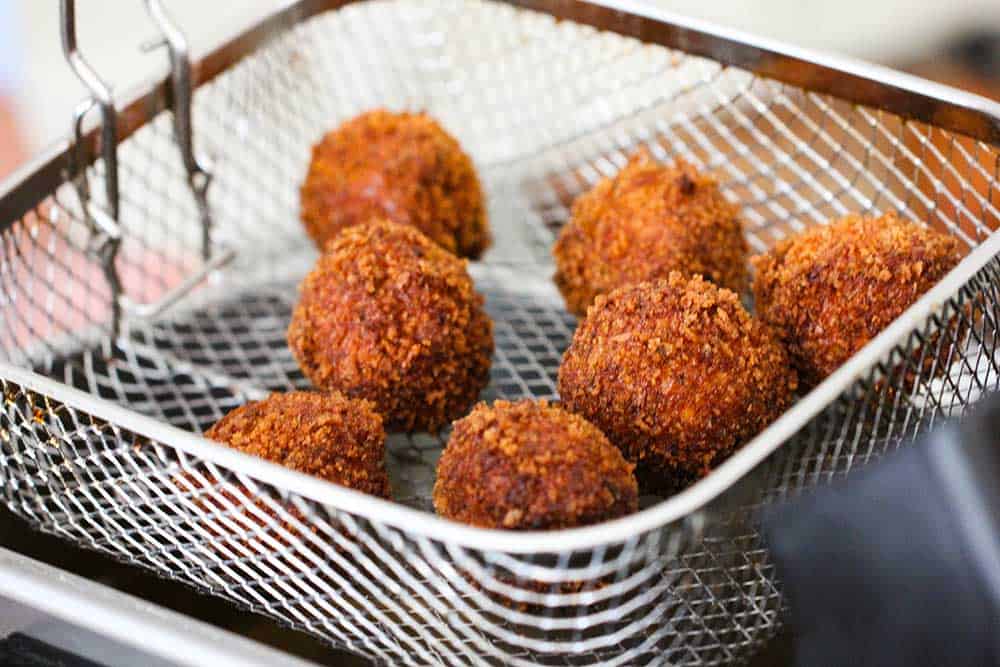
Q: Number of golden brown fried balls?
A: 7